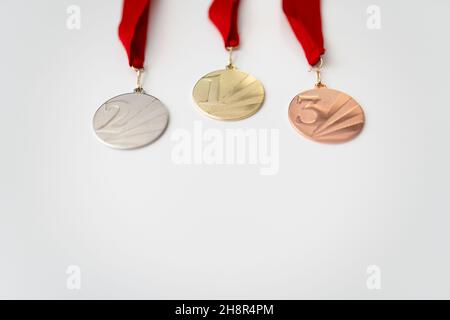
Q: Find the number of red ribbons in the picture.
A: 3